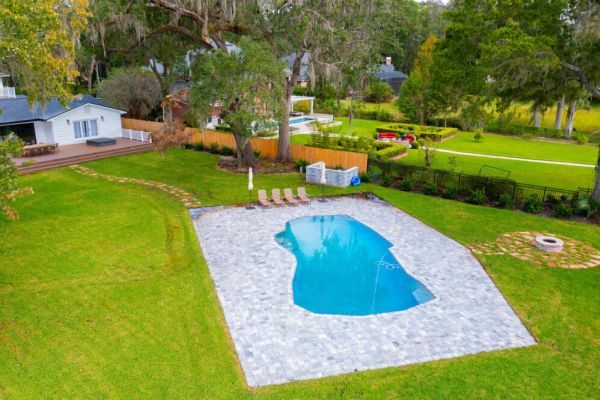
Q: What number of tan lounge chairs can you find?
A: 4